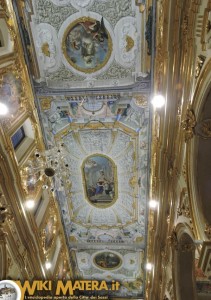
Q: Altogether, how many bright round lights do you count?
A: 6